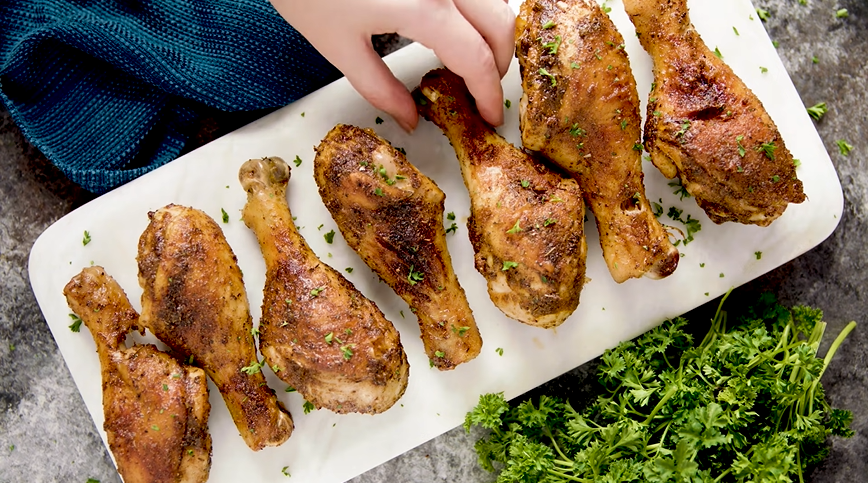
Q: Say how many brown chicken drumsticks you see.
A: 7